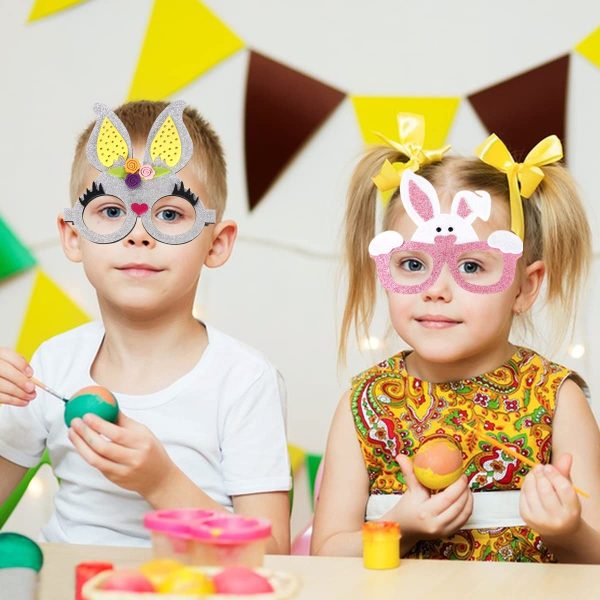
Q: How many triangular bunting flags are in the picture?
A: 10